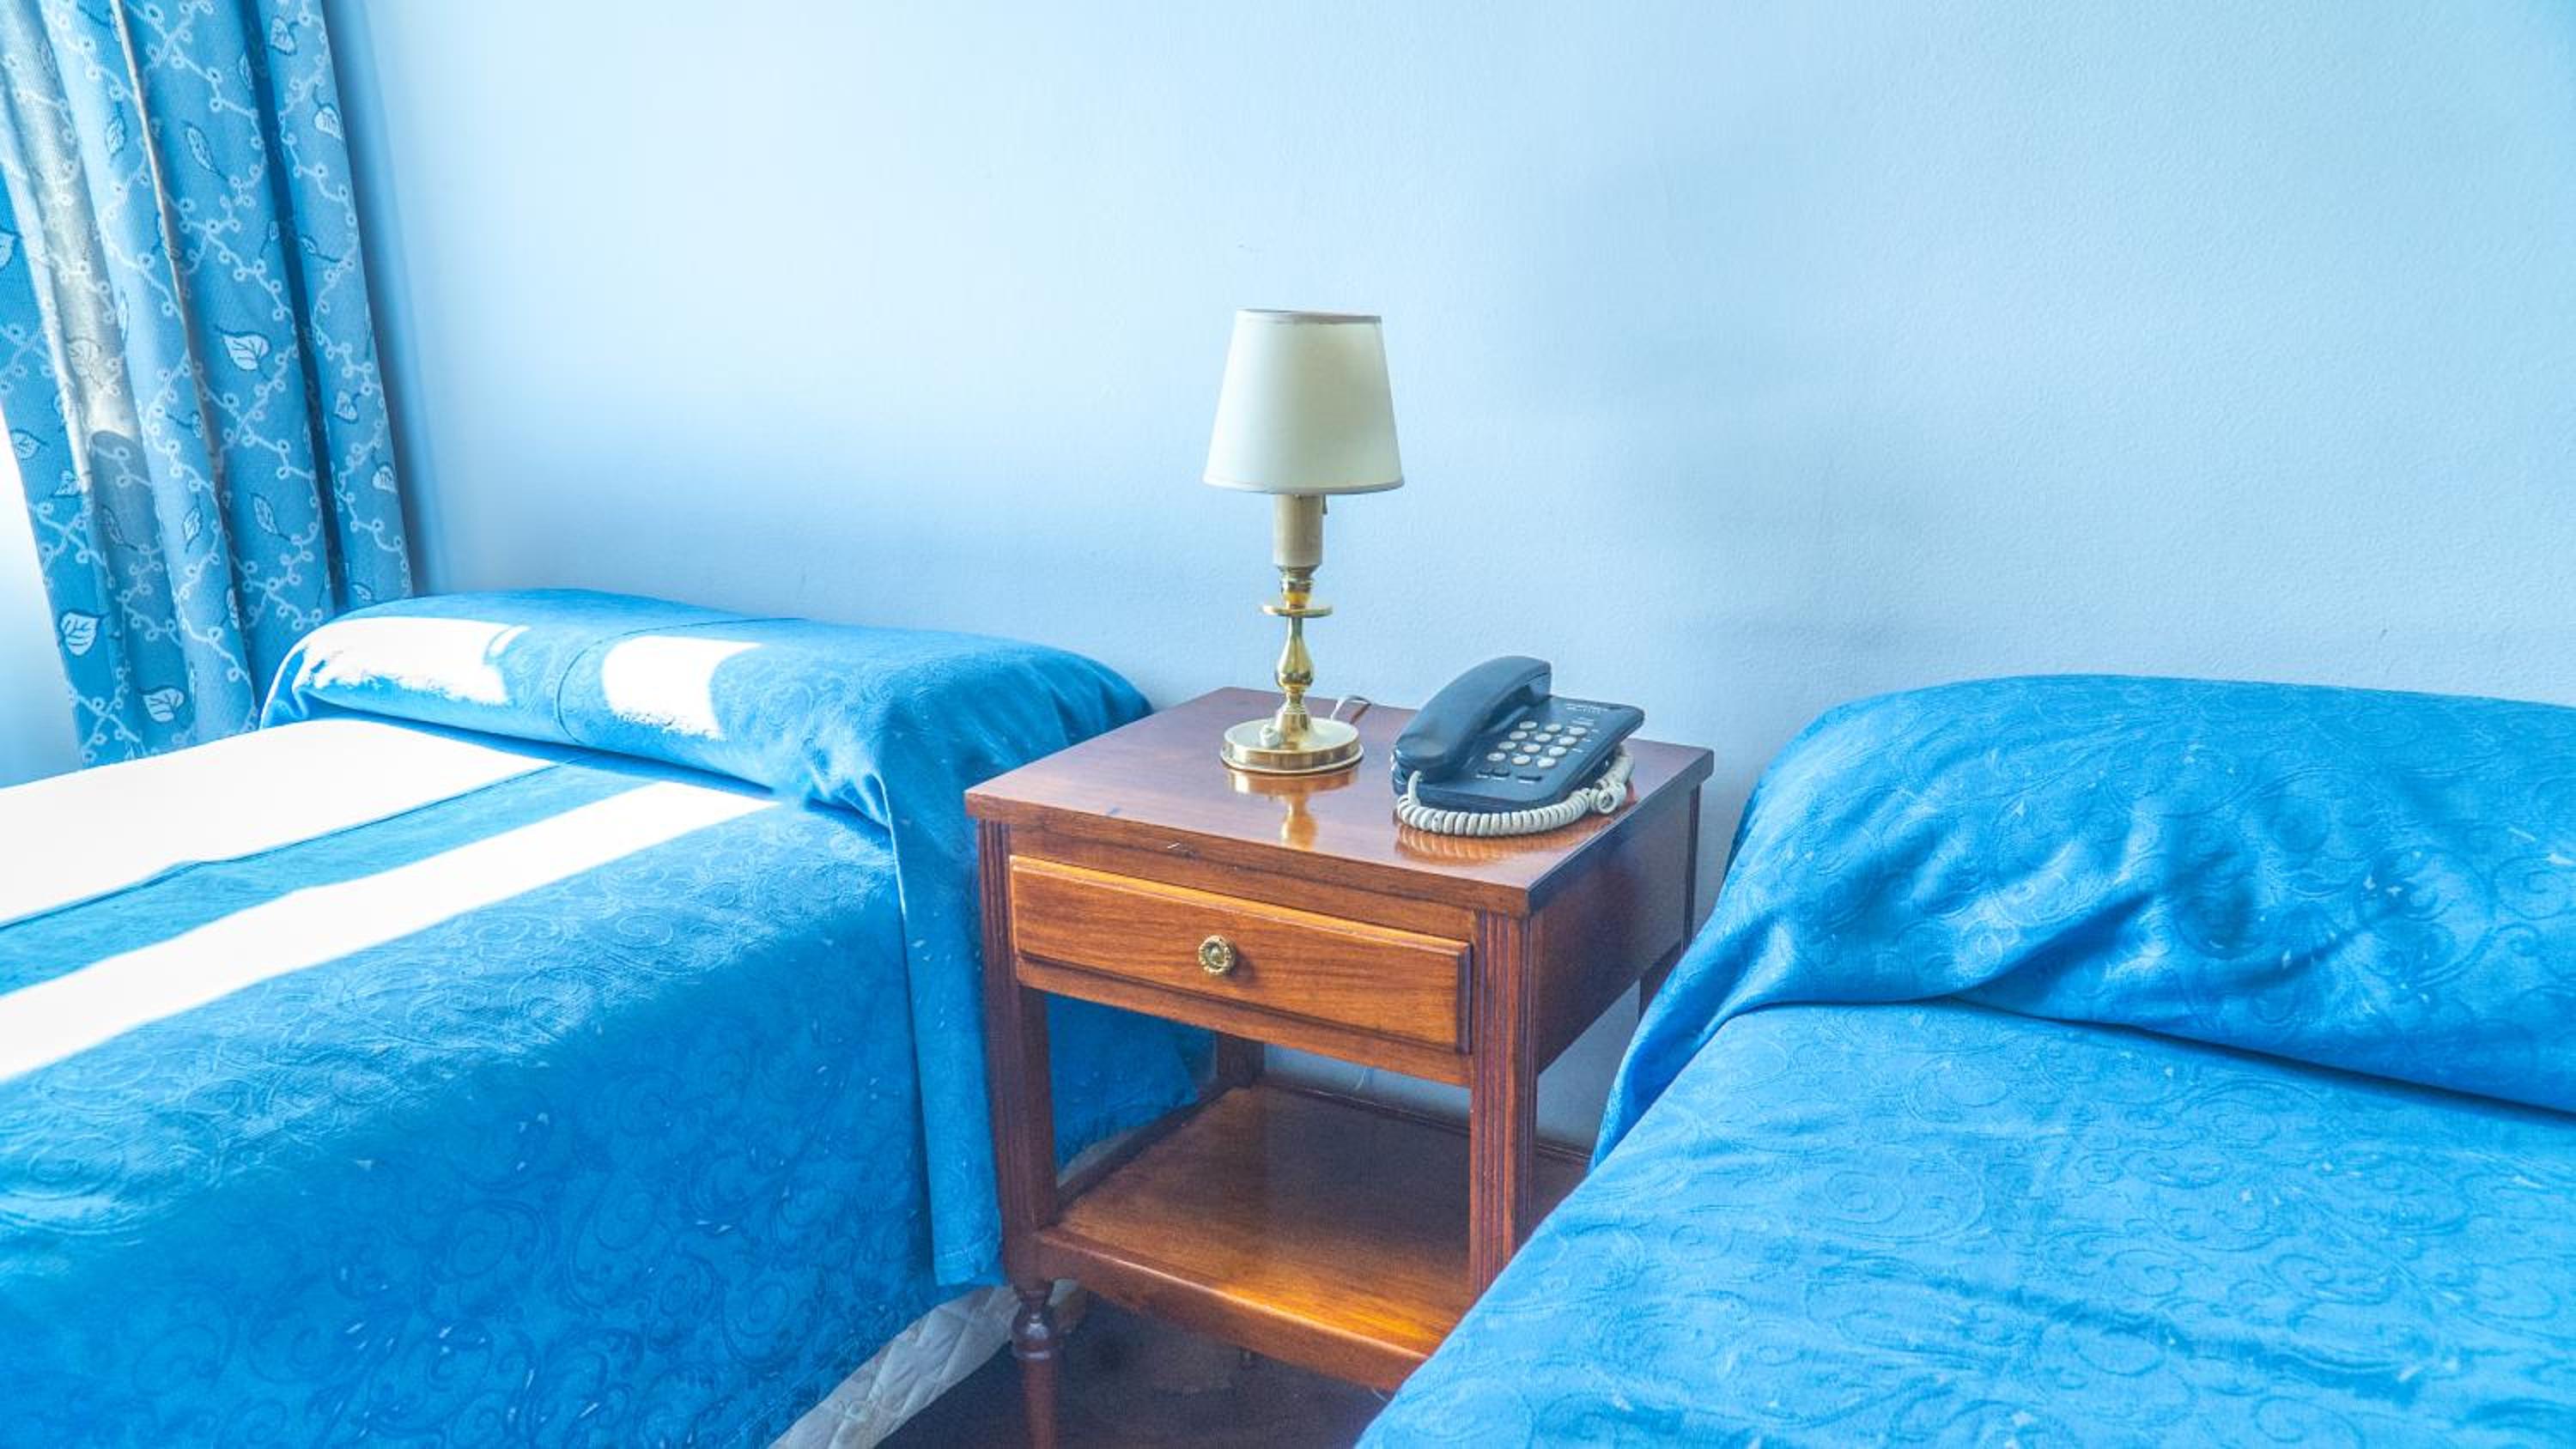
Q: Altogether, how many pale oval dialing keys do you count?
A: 12